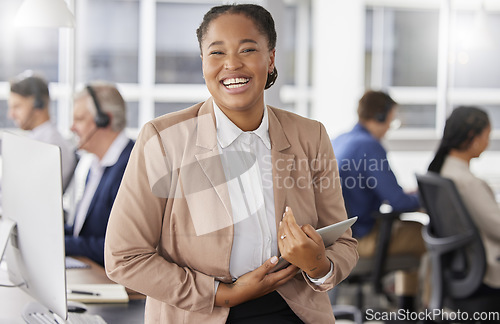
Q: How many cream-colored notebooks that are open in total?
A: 1